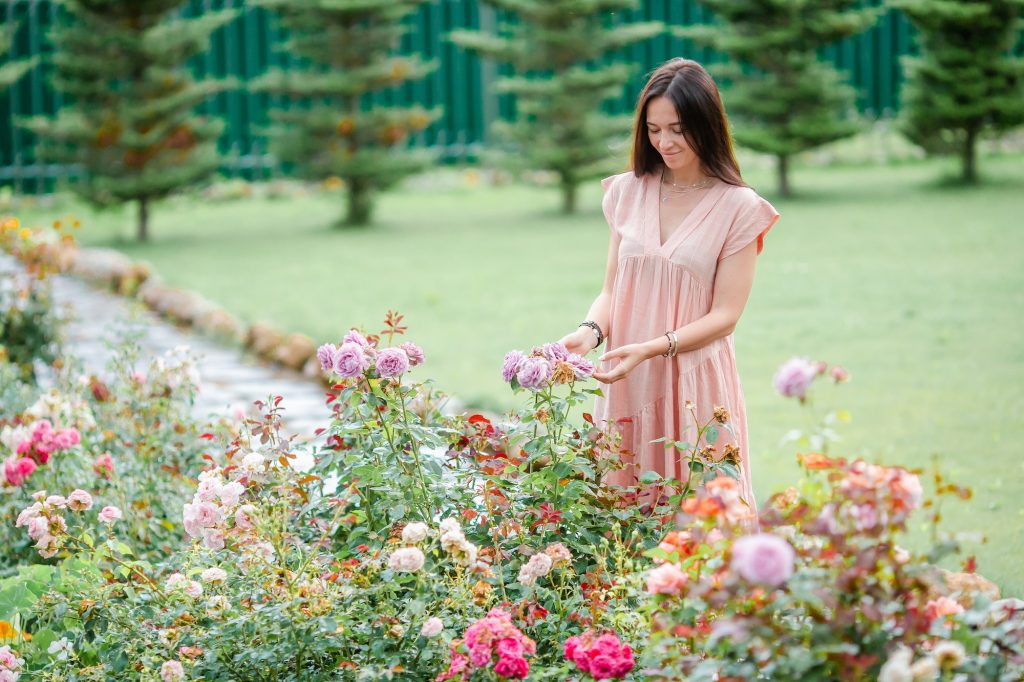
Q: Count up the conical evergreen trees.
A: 5